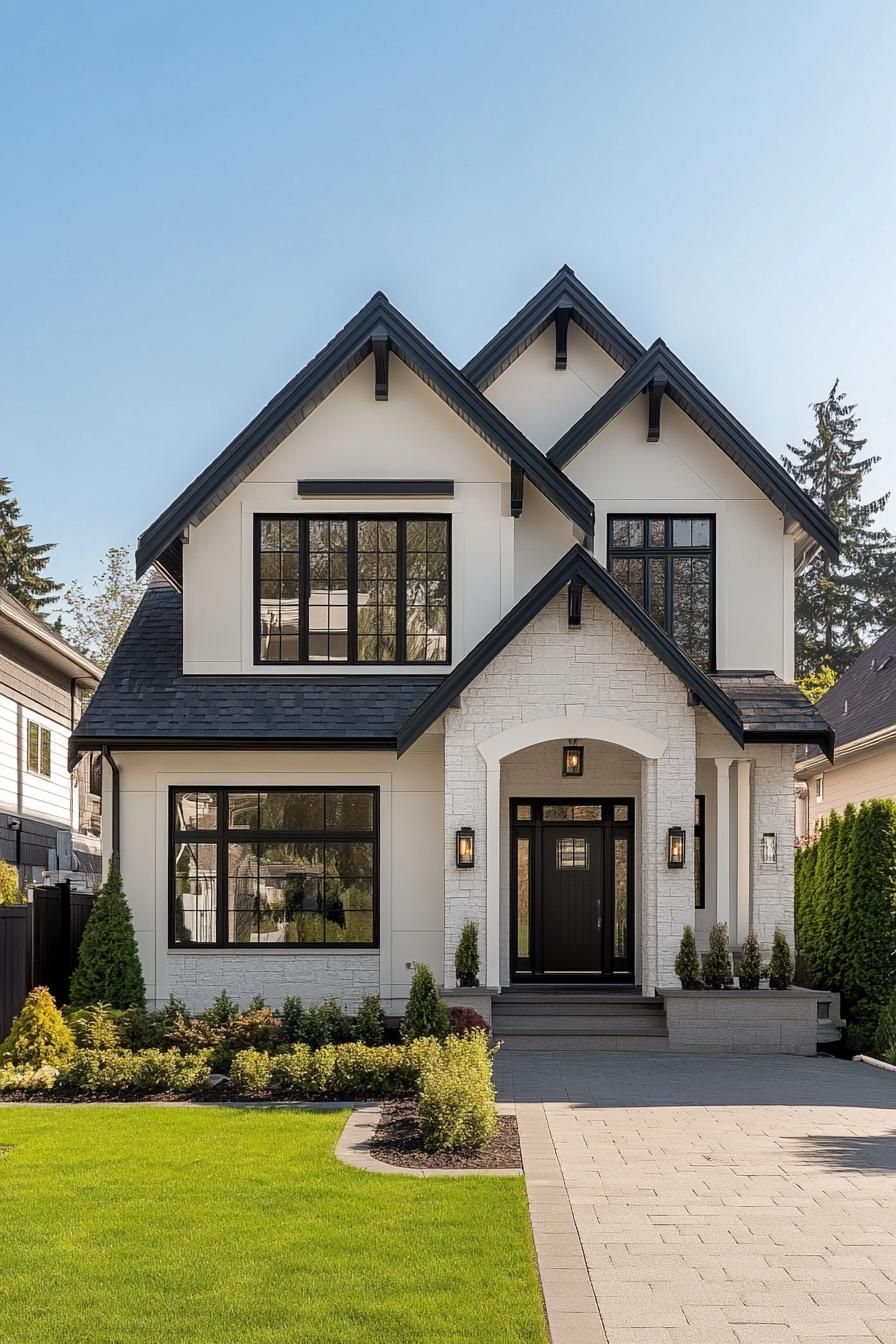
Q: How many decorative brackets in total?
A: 5